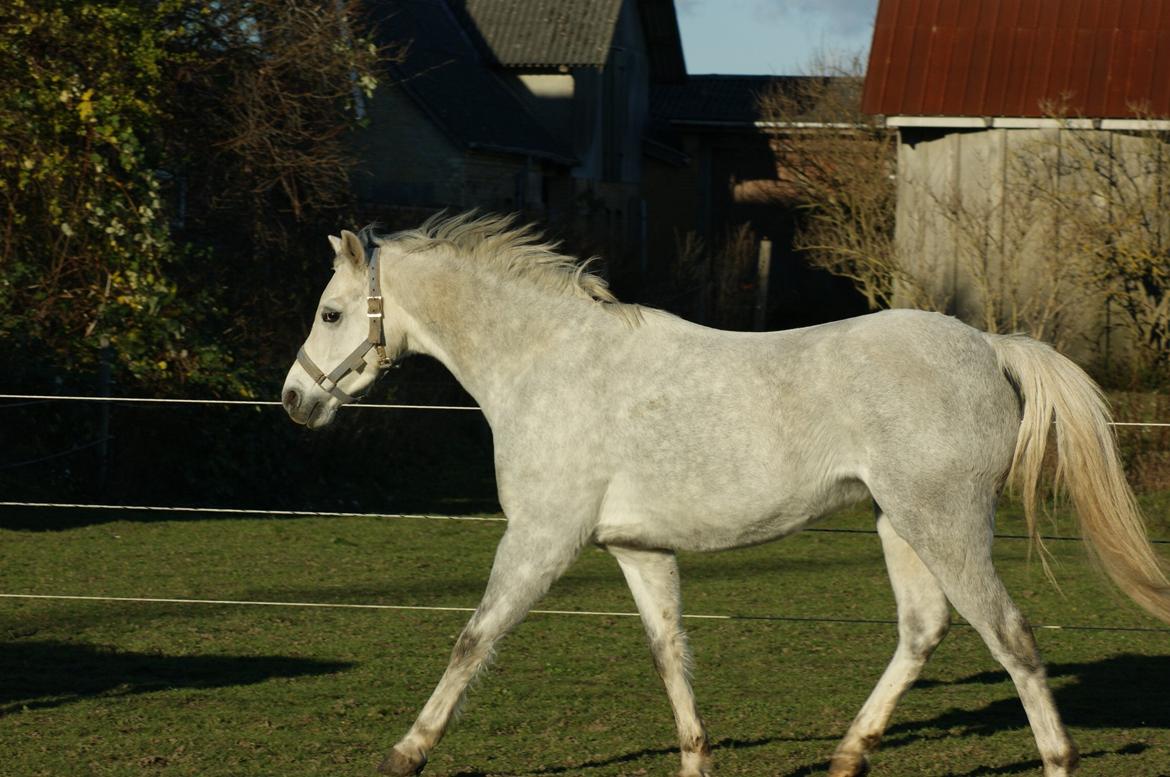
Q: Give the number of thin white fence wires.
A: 3